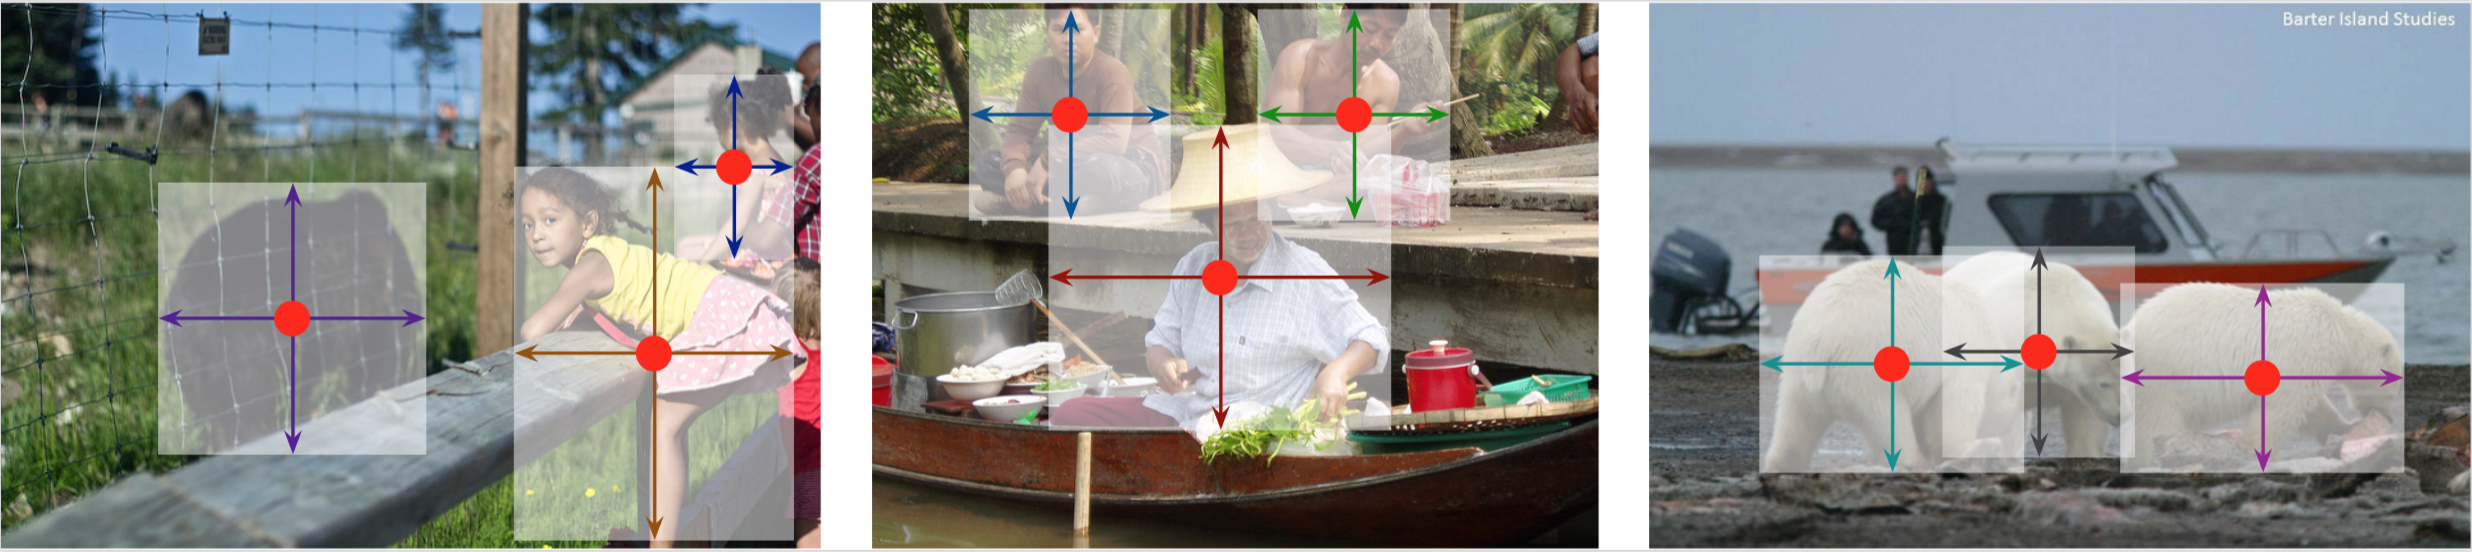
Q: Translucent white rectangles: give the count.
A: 9